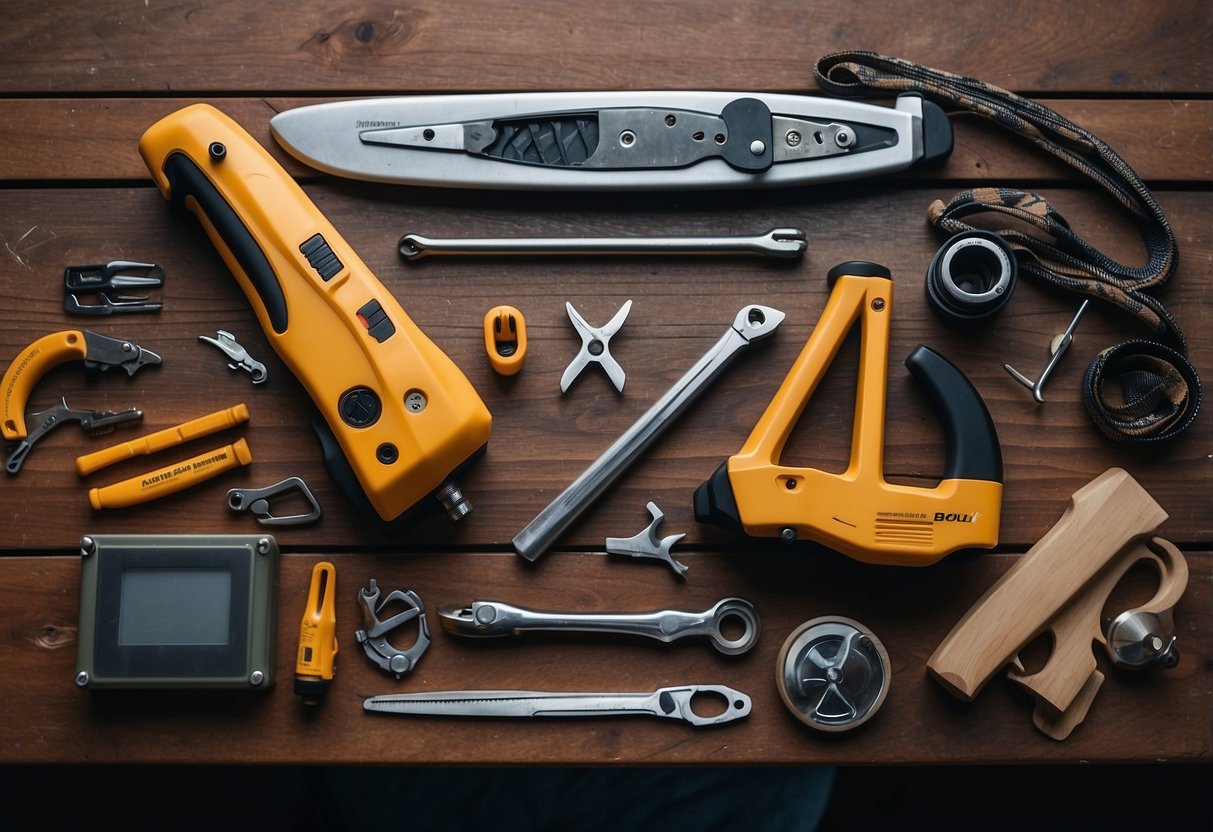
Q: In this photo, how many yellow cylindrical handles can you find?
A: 2